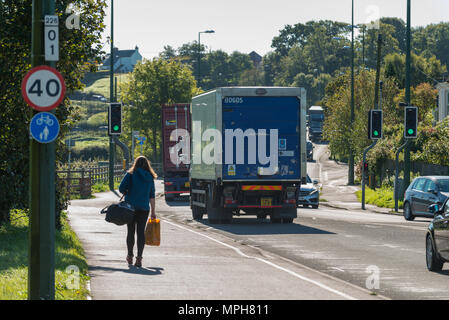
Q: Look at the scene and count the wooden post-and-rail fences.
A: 1